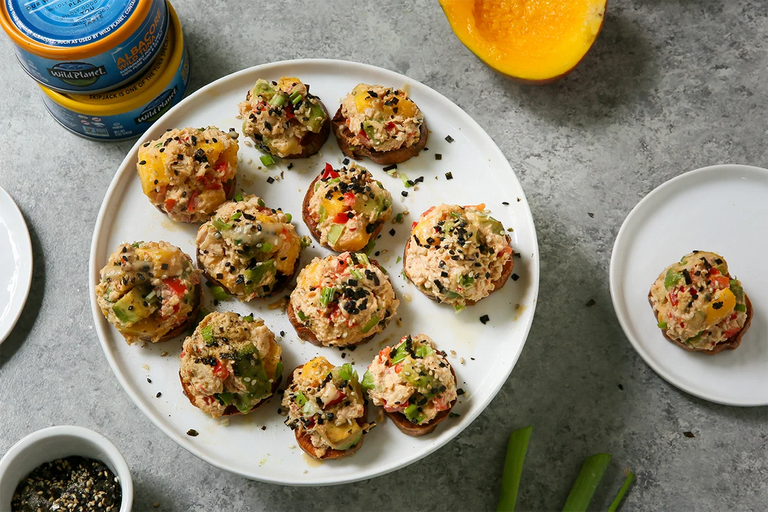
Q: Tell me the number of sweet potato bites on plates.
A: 12